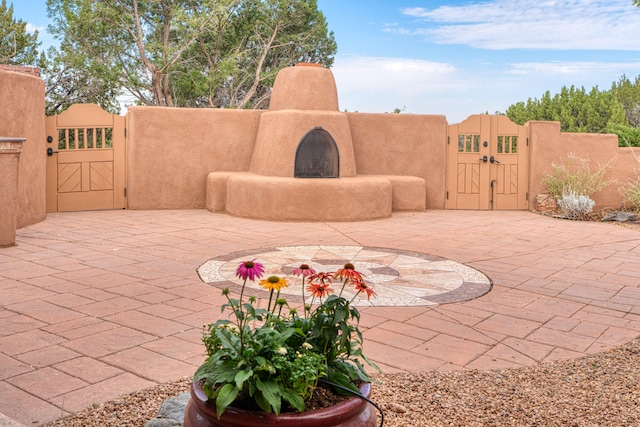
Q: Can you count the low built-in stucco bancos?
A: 2